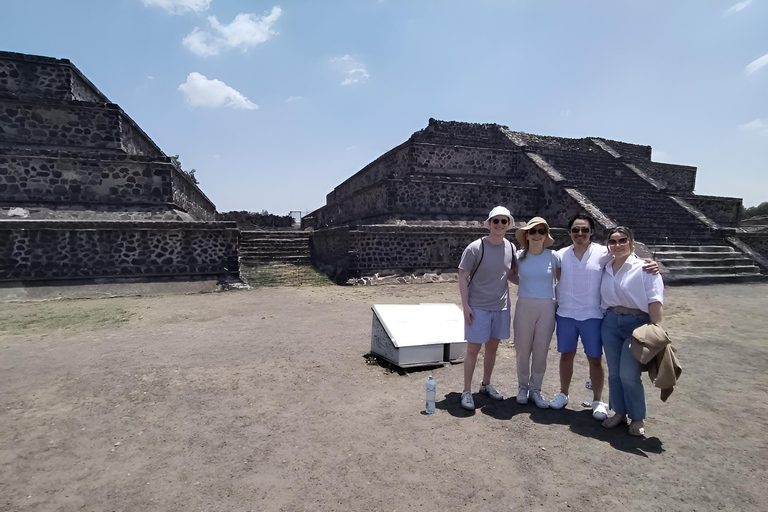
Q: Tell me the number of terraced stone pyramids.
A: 2